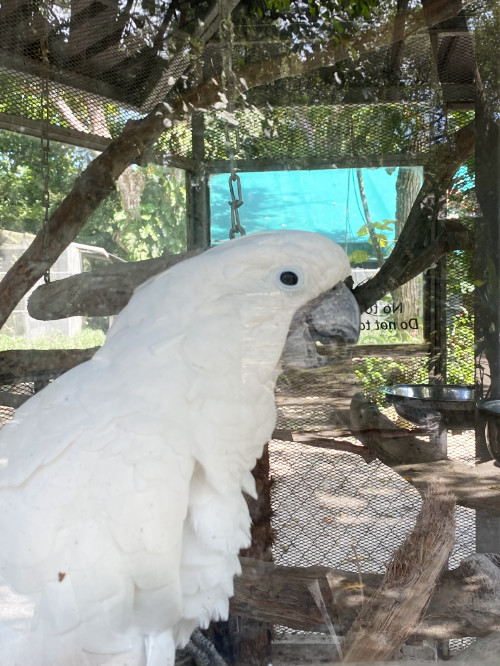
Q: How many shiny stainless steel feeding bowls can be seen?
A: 2